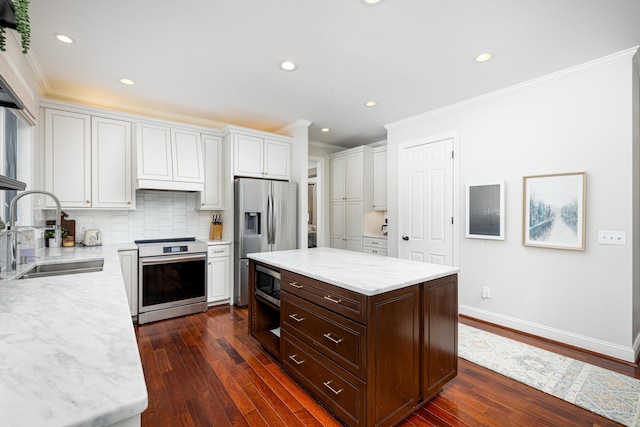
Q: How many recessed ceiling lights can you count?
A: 7